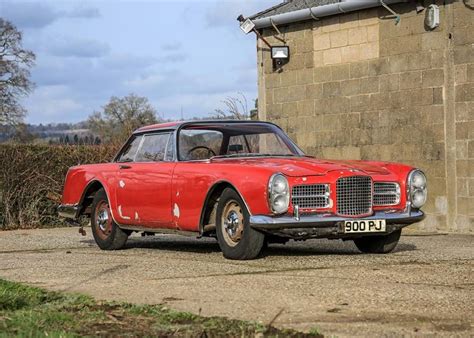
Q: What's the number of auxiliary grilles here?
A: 2